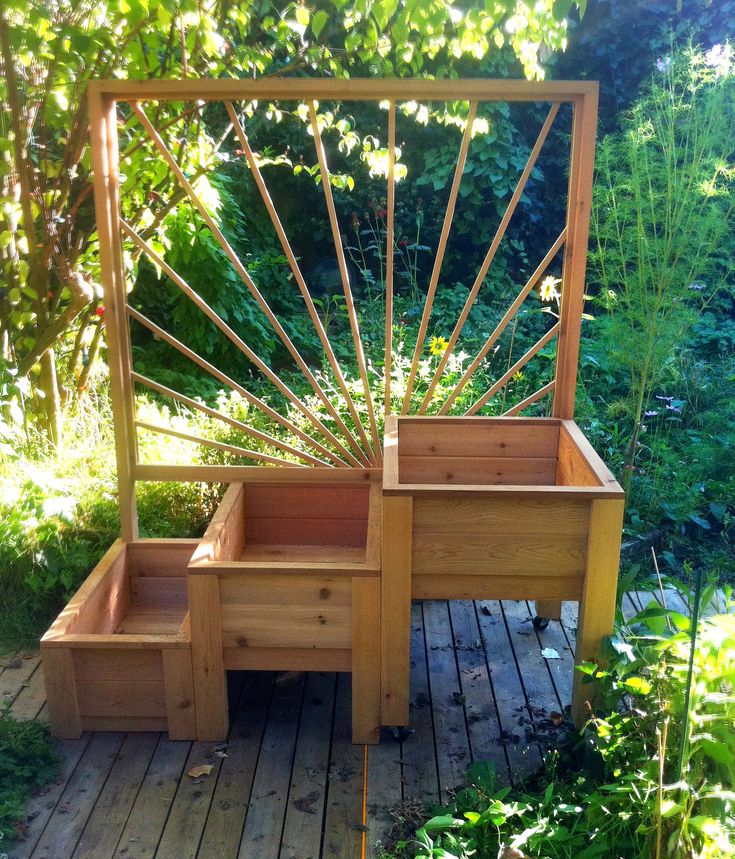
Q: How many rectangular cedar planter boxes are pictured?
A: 3